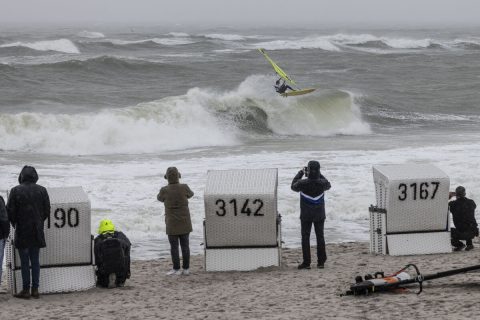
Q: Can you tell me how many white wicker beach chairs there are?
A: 3